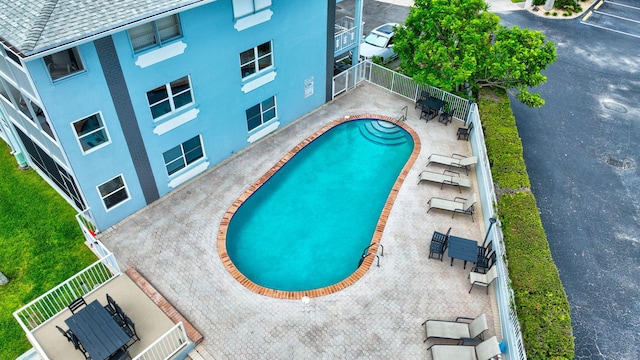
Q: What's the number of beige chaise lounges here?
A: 5